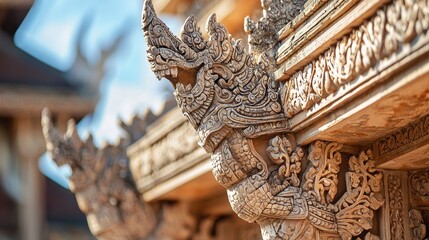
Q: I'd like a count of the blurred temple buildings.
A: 1